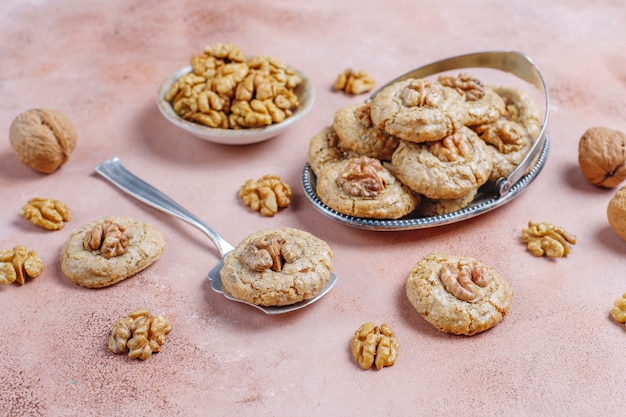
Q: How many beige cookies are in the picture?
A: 12